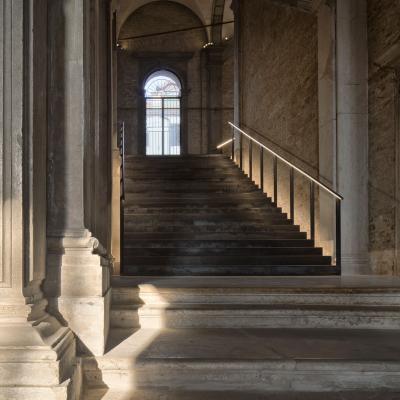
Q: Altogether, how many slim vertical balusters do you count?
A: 8